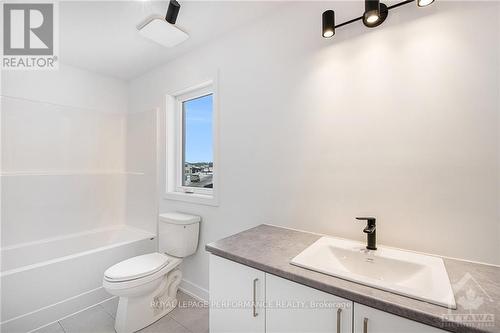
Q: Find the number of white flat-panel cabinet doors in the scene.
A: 3